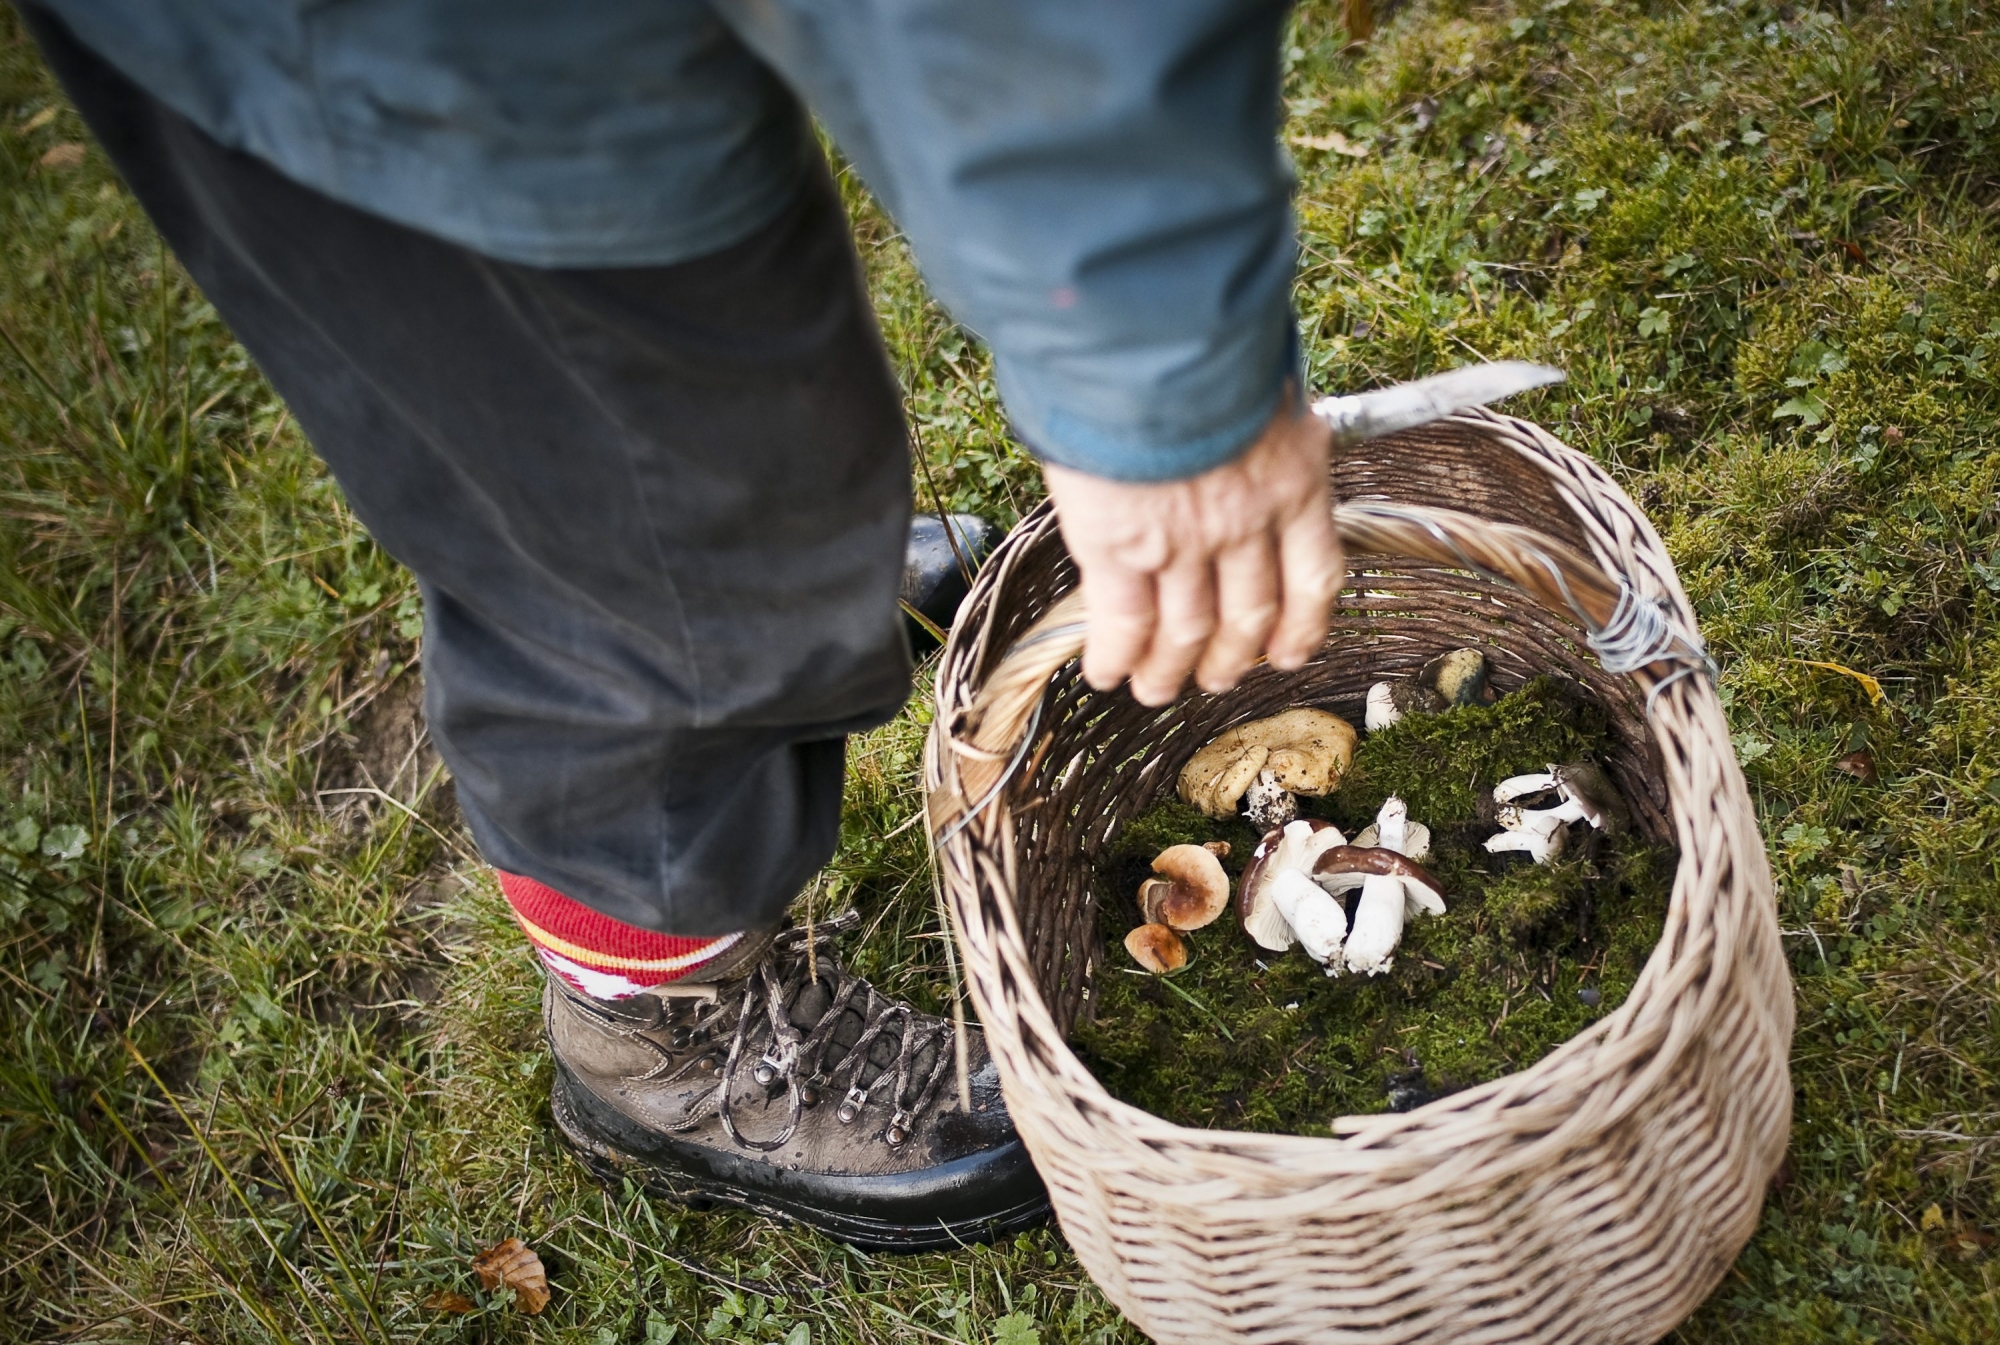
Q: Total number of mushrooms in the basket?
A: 12